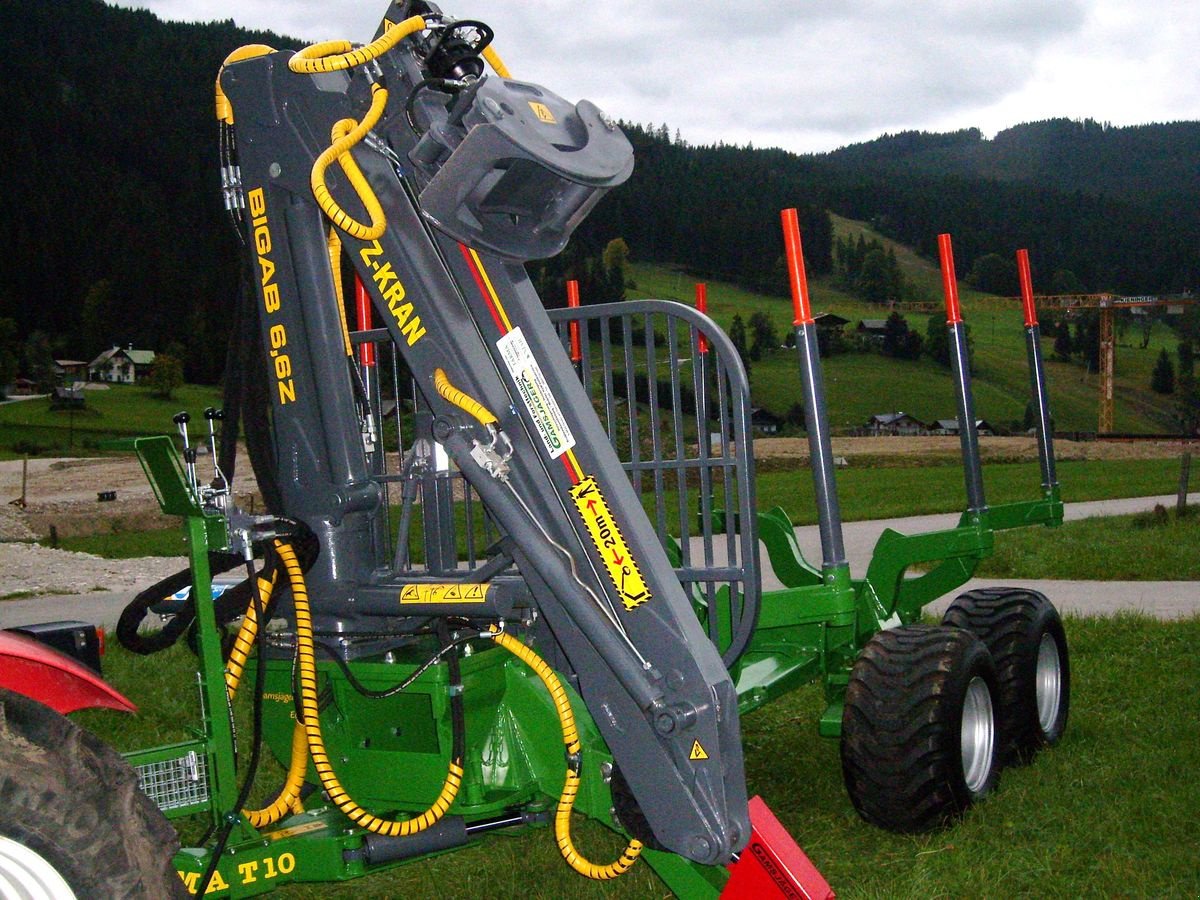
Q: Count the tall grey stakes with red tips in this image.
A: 6